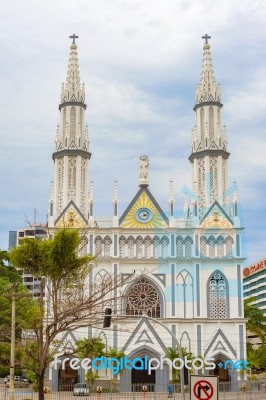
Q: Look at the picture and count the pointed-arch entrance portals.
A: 3